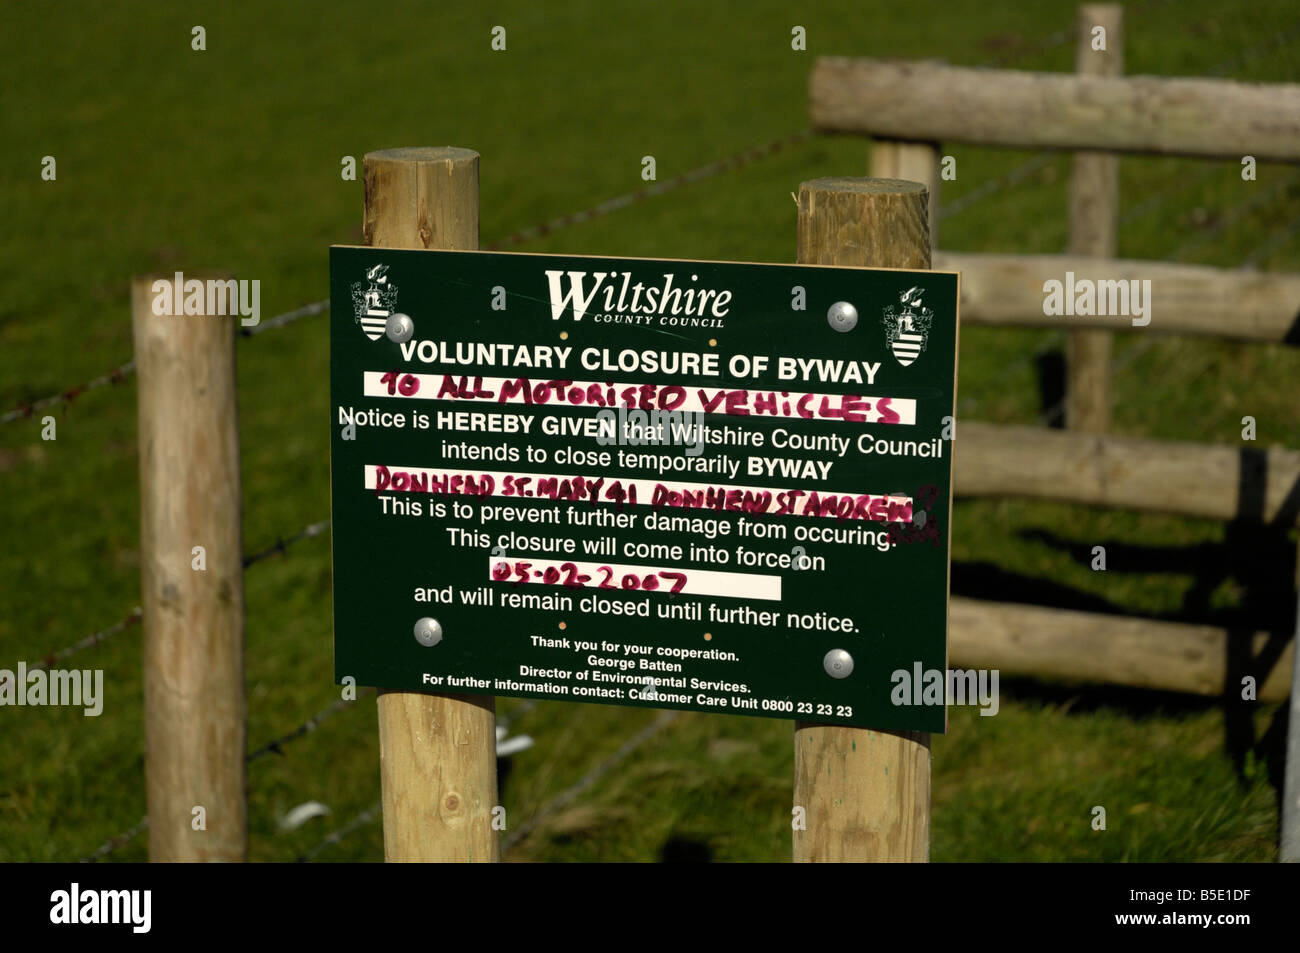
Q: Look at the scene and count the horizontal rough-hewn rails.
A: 4